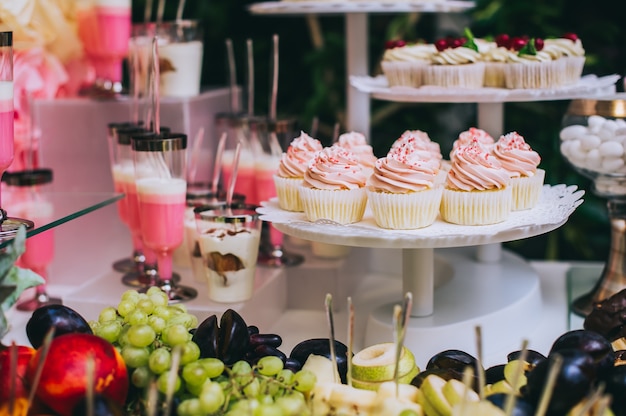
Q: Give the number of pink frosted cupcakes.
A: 8